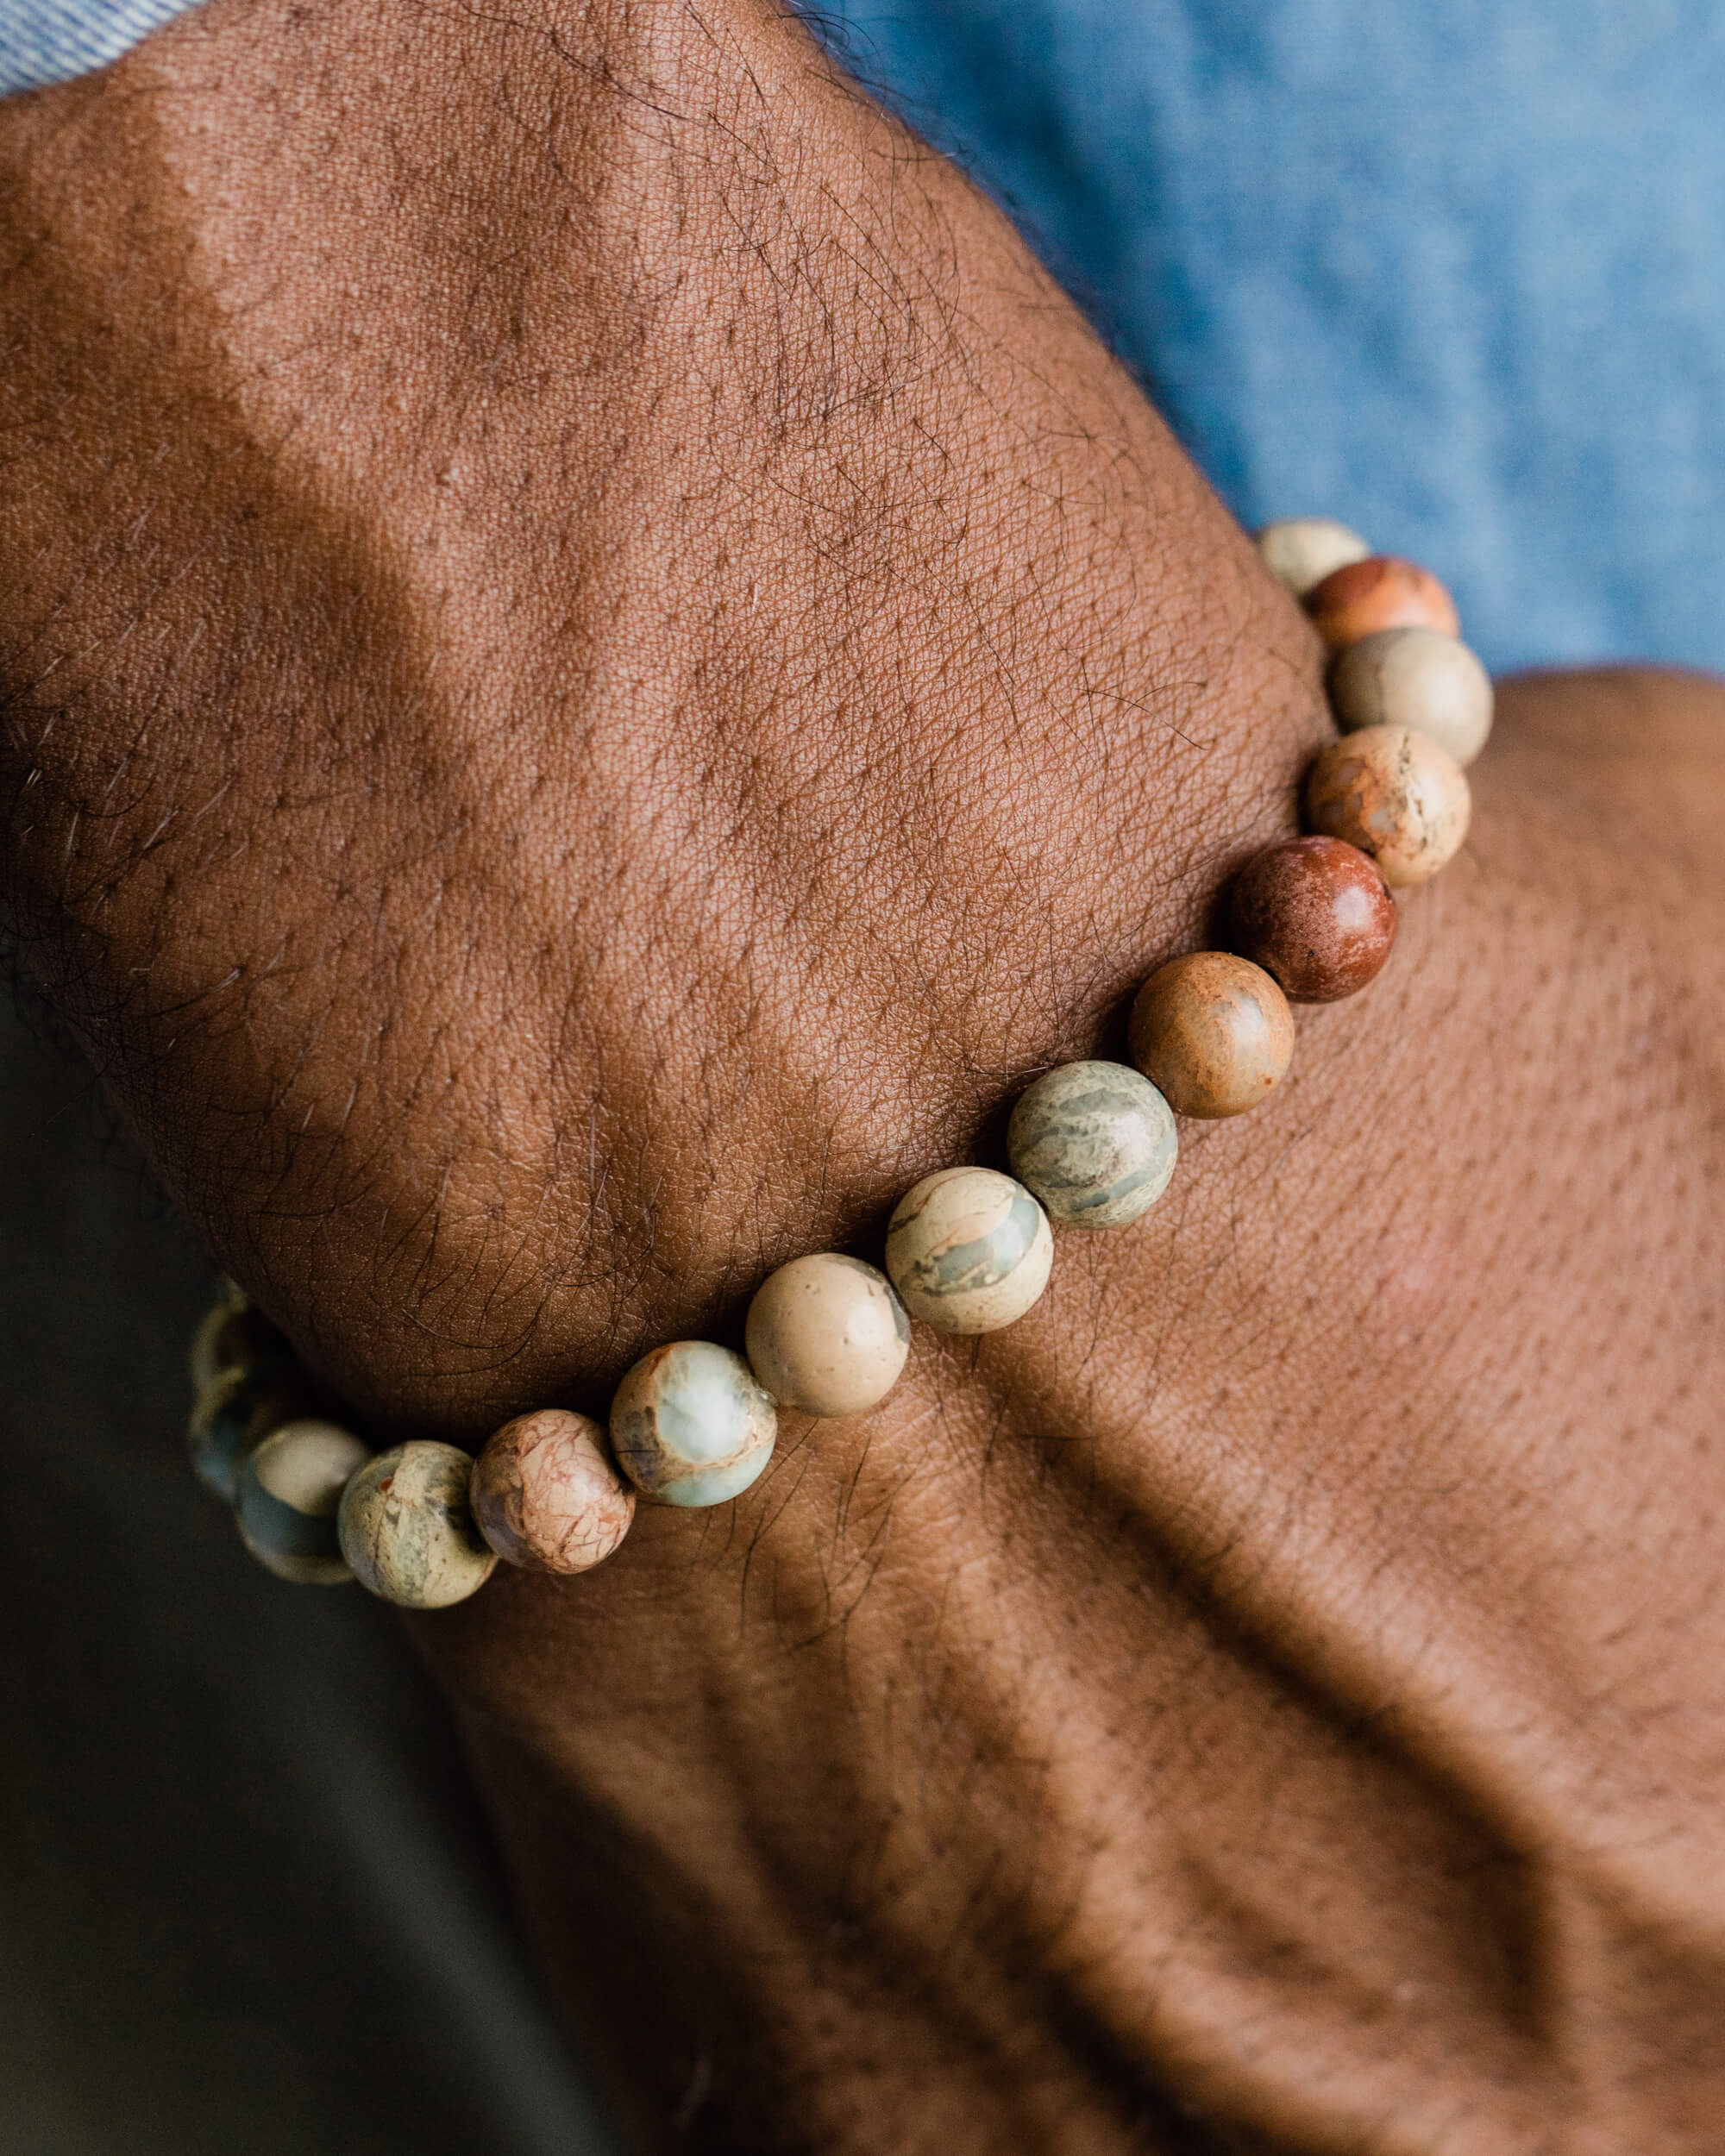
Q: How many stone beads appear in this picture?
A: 15